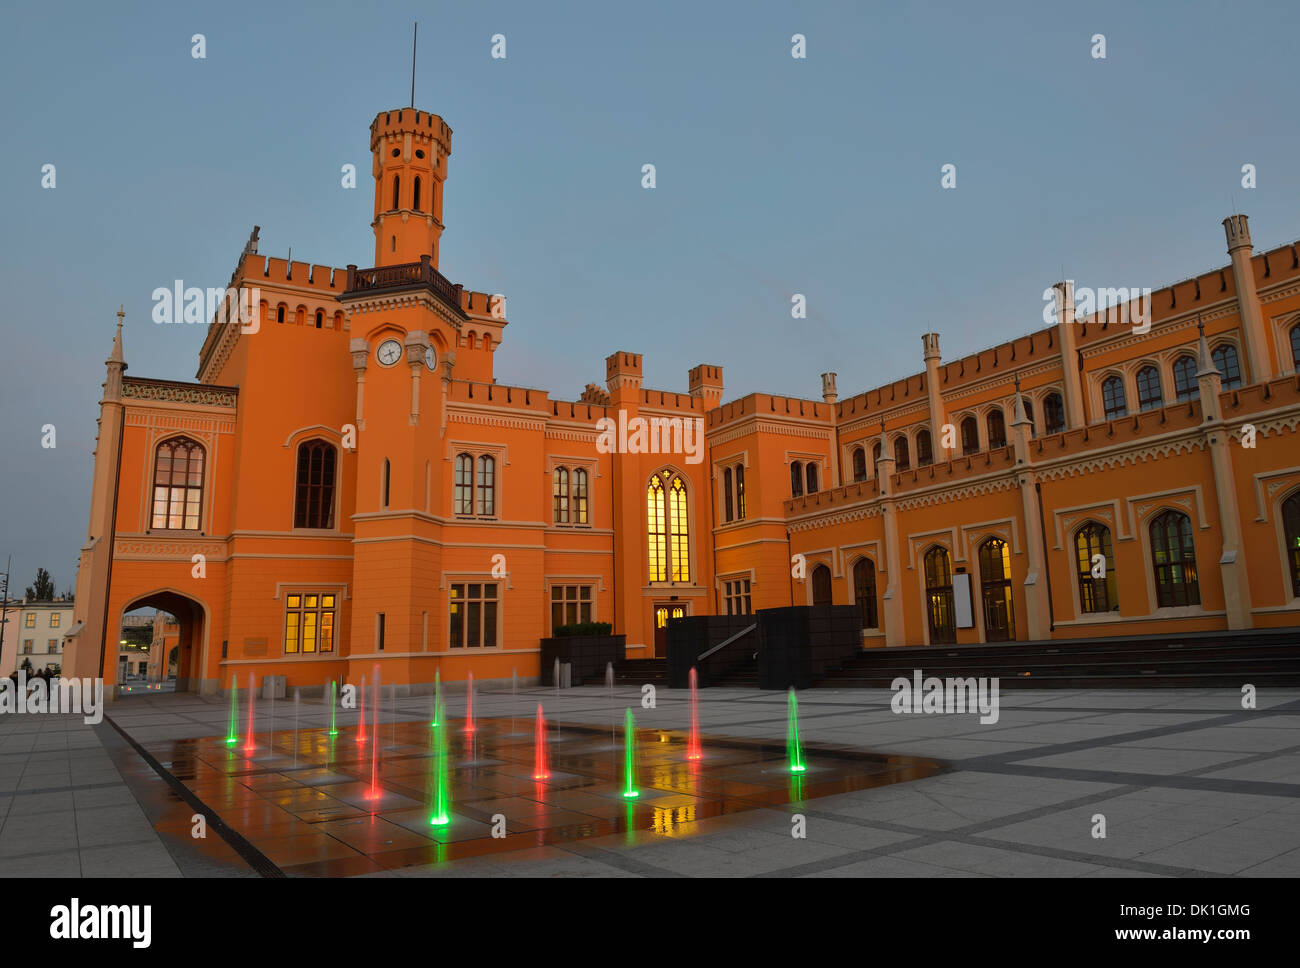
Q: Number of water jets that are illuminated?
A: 12